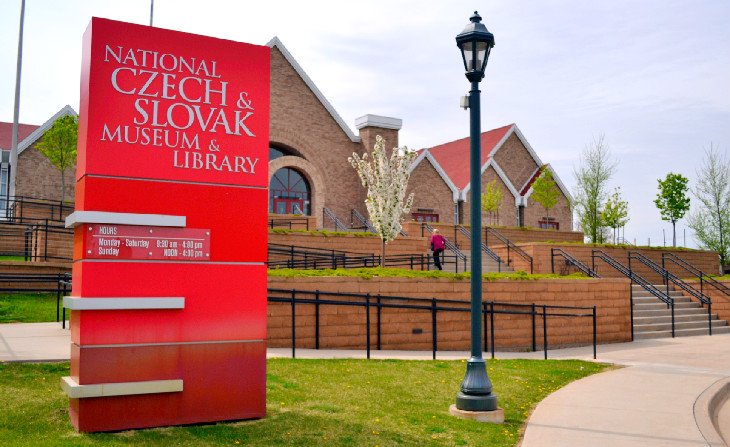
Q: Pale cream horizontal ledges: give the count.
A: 3